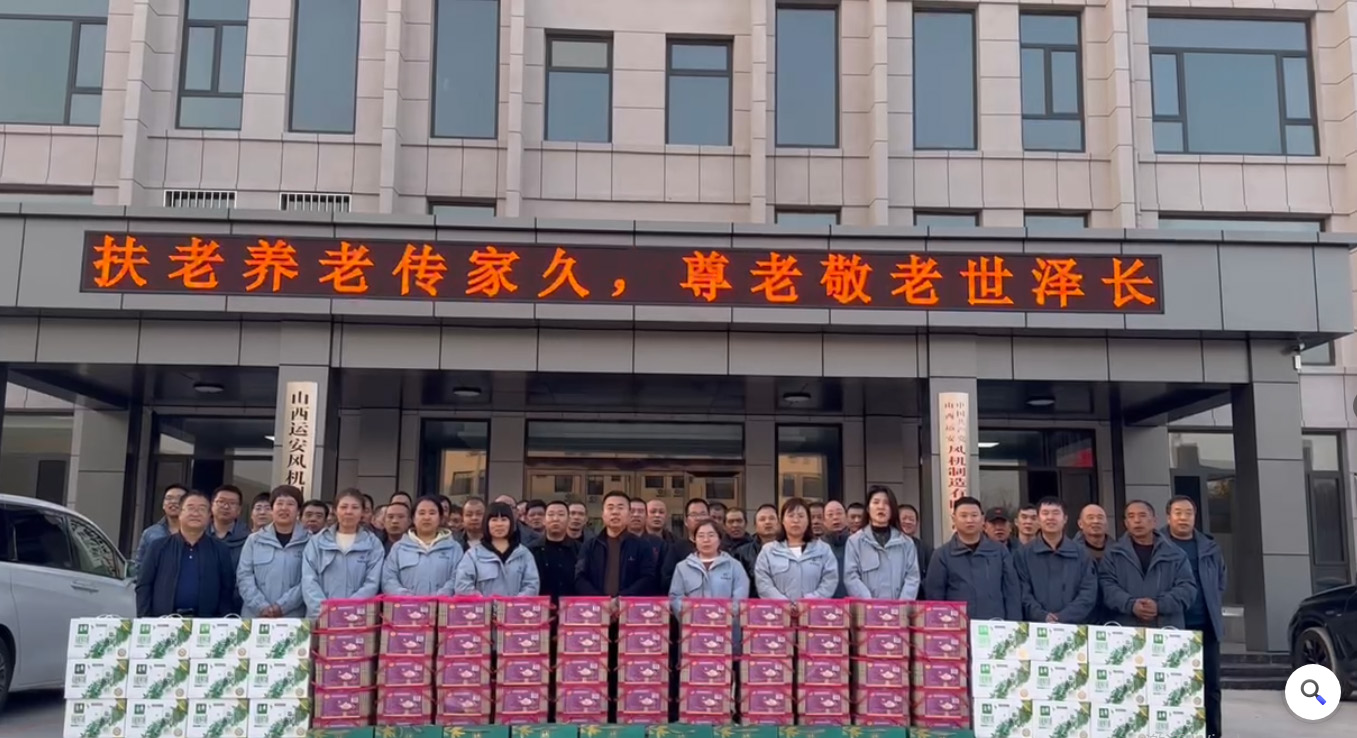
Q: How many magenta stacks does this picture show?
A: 11